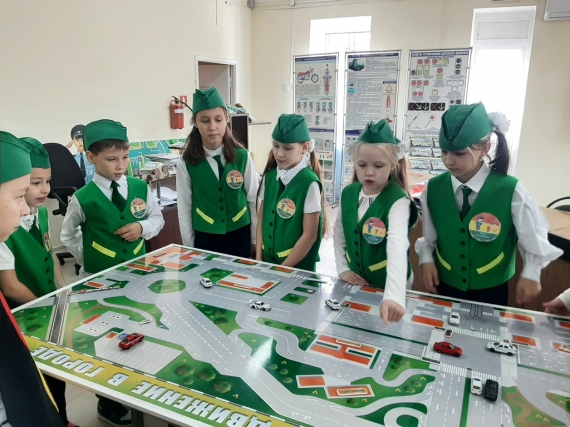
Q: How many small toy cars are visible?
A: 9